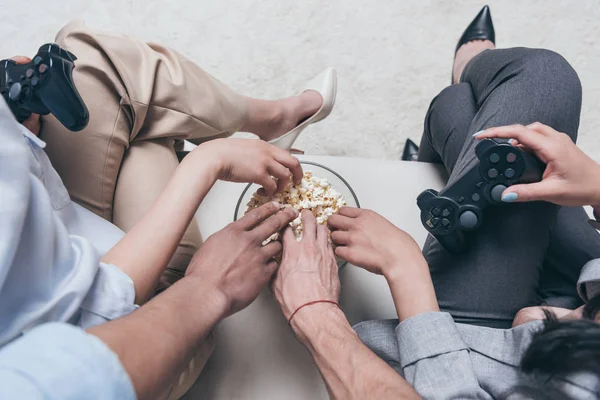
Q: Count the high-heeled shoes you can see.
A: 3